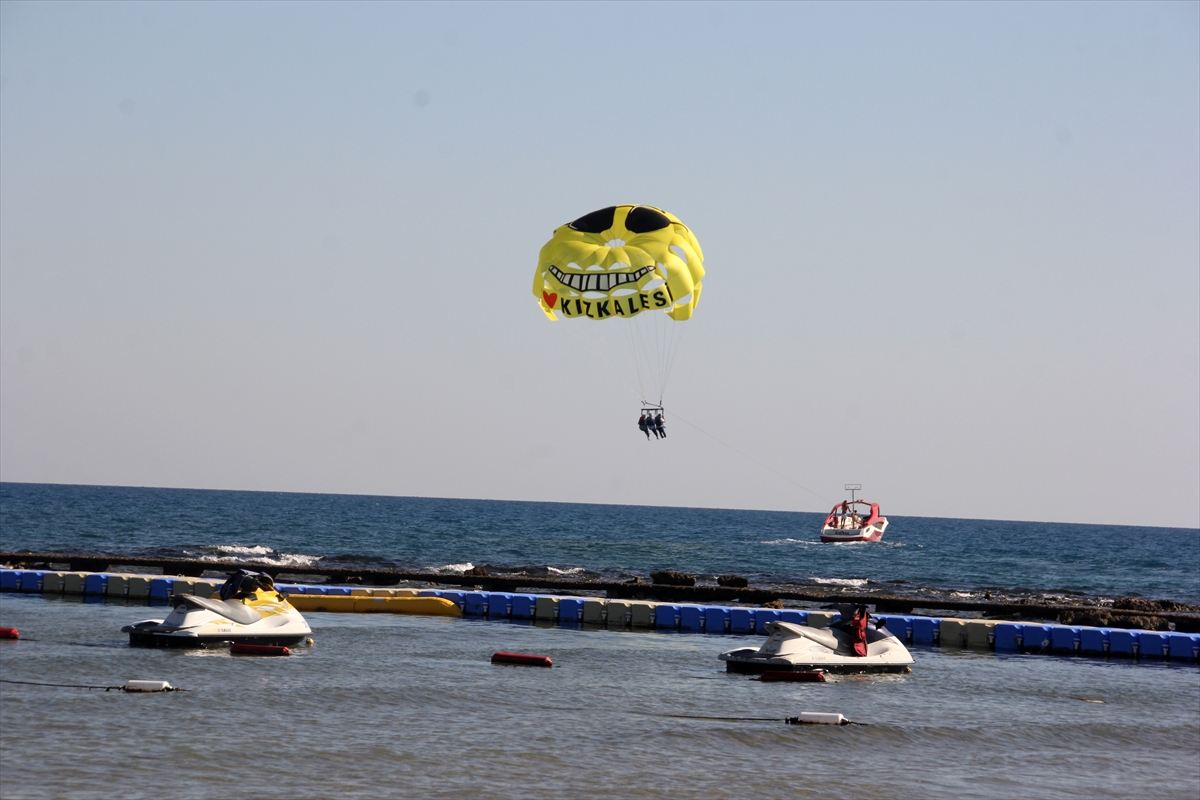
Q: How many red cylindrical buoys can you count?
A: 4